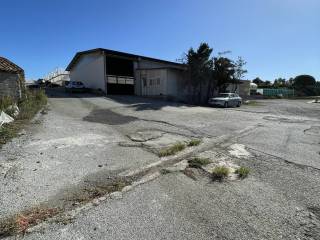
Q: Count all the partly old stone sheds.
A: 1